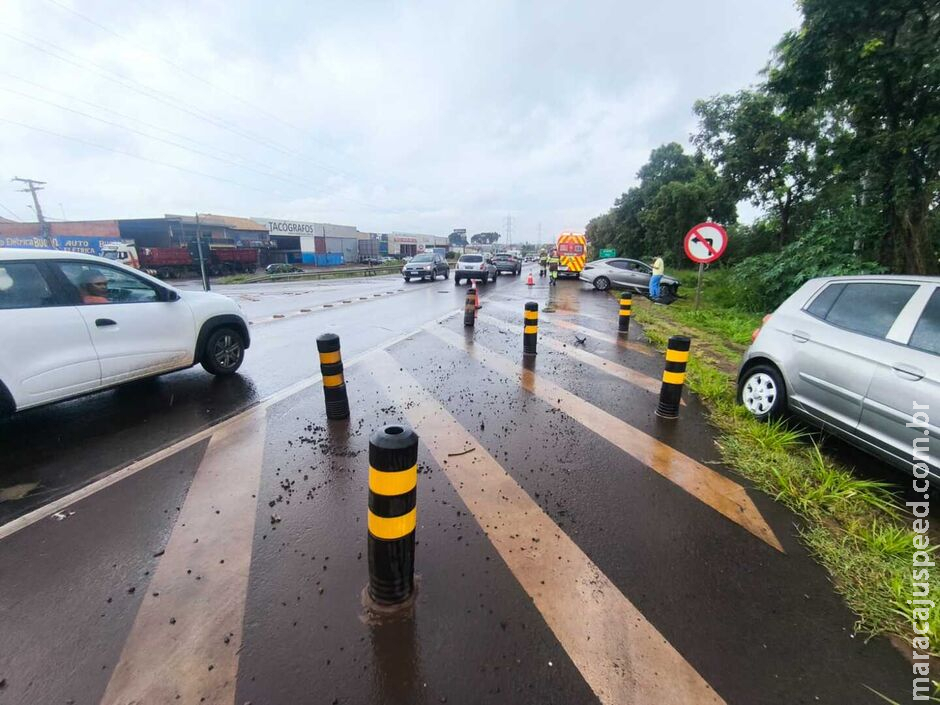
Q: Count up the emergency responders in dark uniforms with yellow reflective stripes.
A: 2